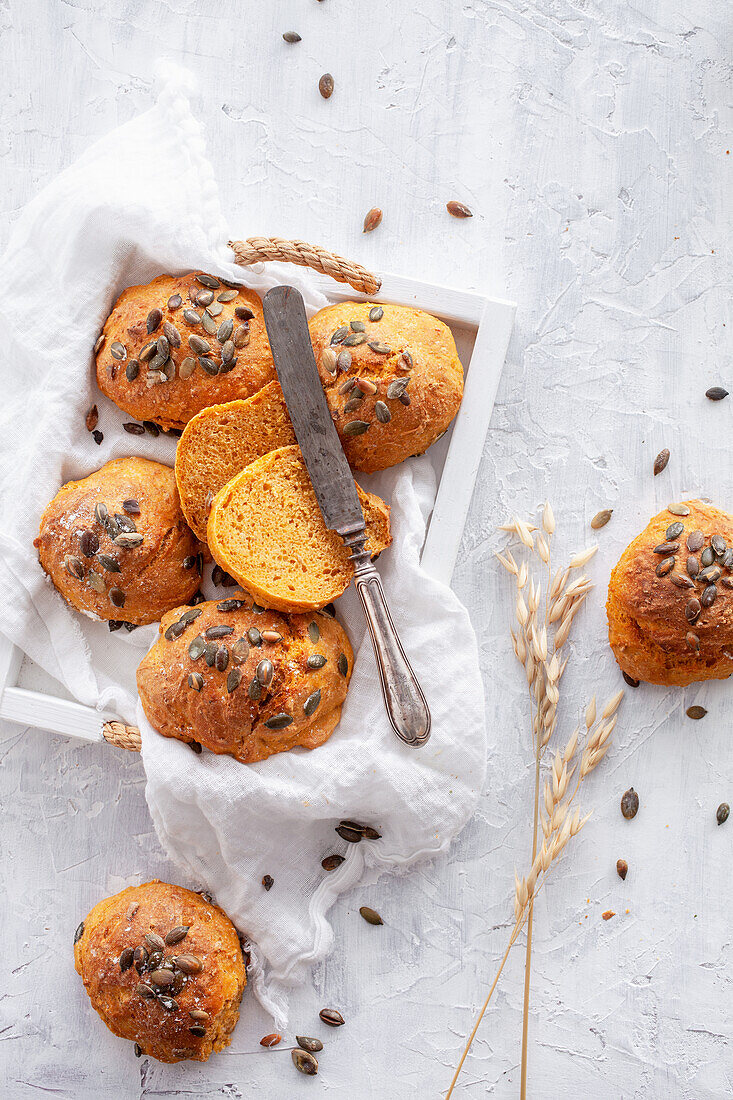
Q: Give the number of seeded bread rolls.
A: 6